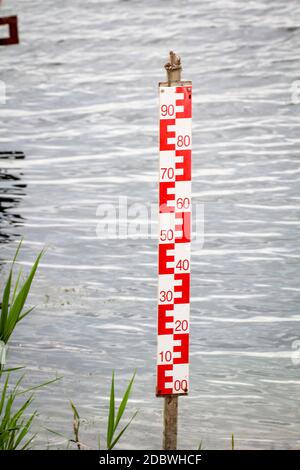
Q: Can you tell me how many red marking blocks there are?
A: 10